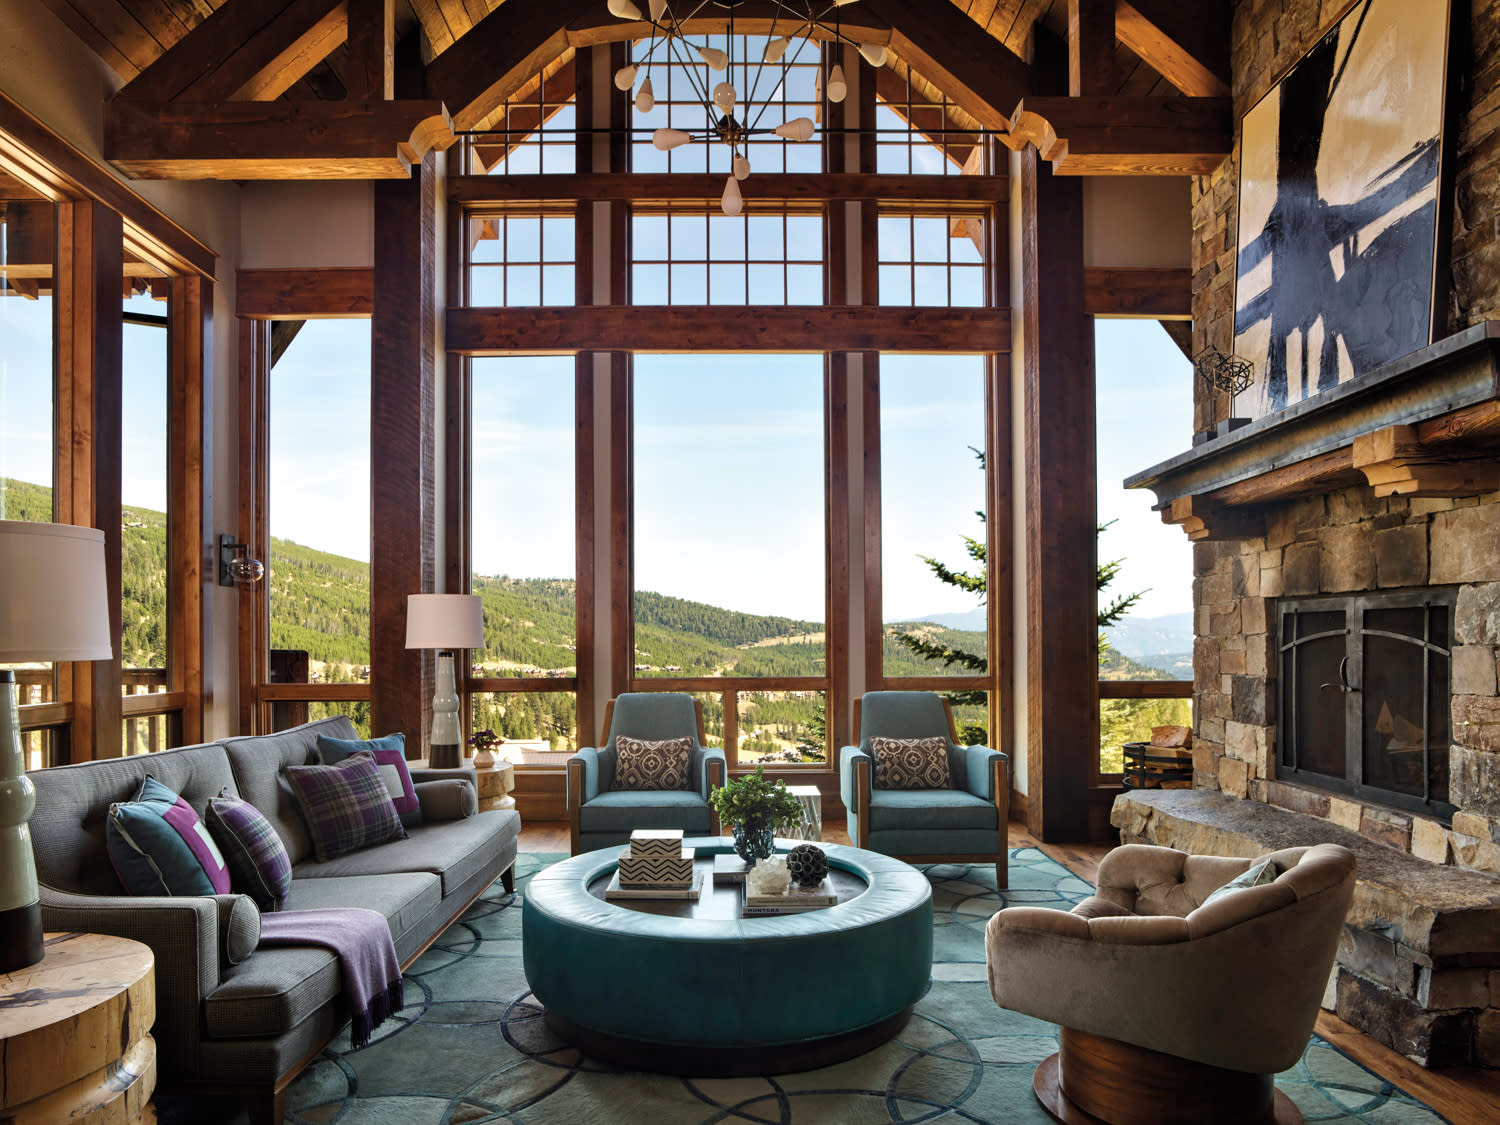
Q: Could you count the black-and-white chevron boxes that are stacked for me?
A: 2